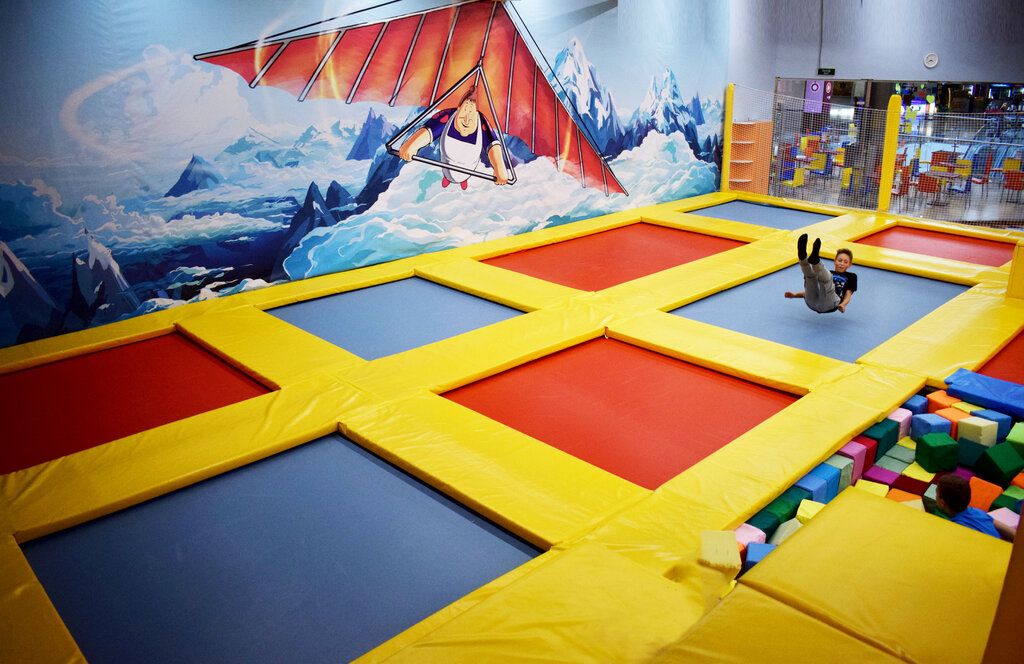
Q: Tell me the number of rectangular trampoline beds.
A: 9